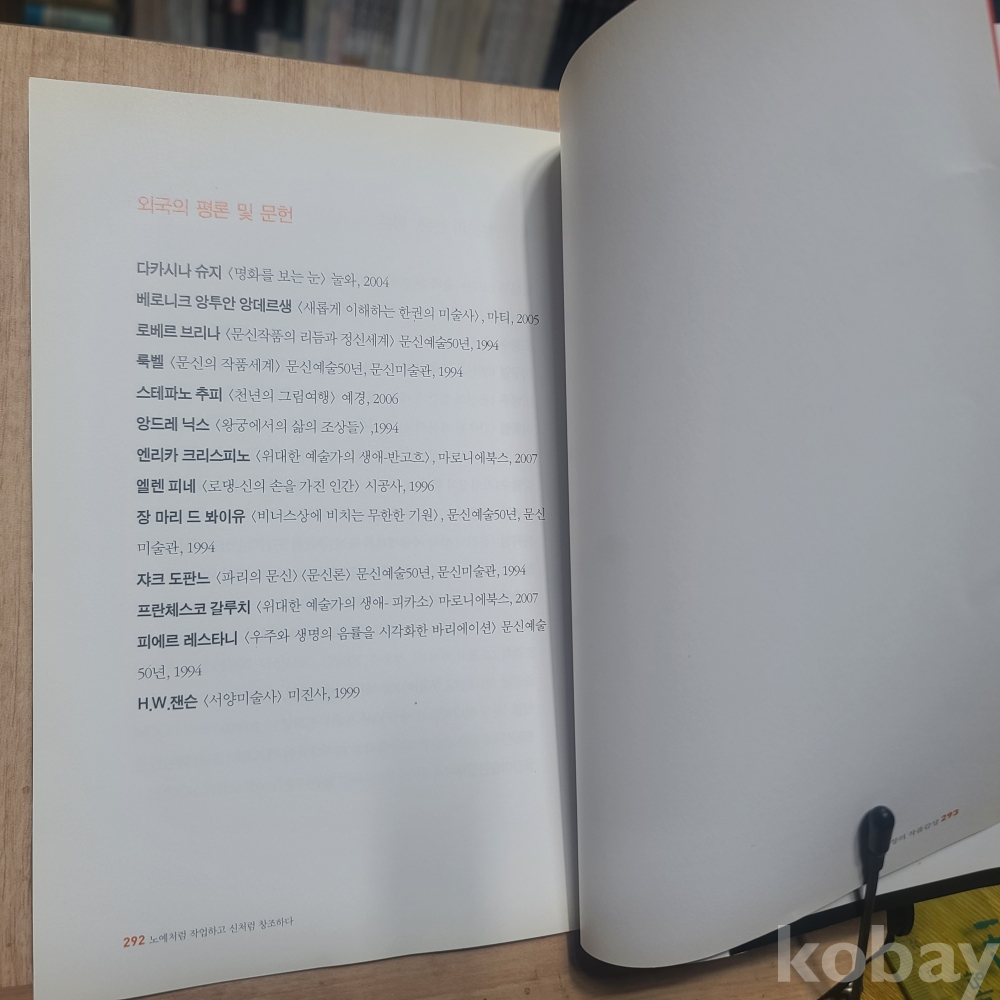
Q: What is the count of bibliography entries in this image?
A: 13